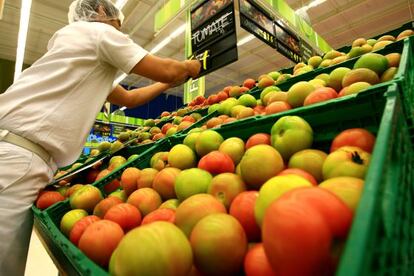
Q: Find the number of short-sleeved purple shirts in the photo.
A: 0